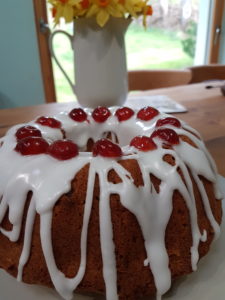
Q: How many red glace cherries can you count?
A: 12